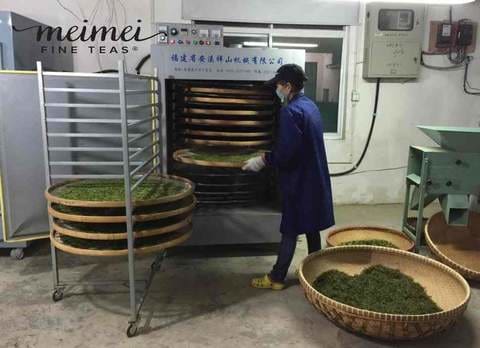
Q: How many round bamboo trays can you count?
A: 14